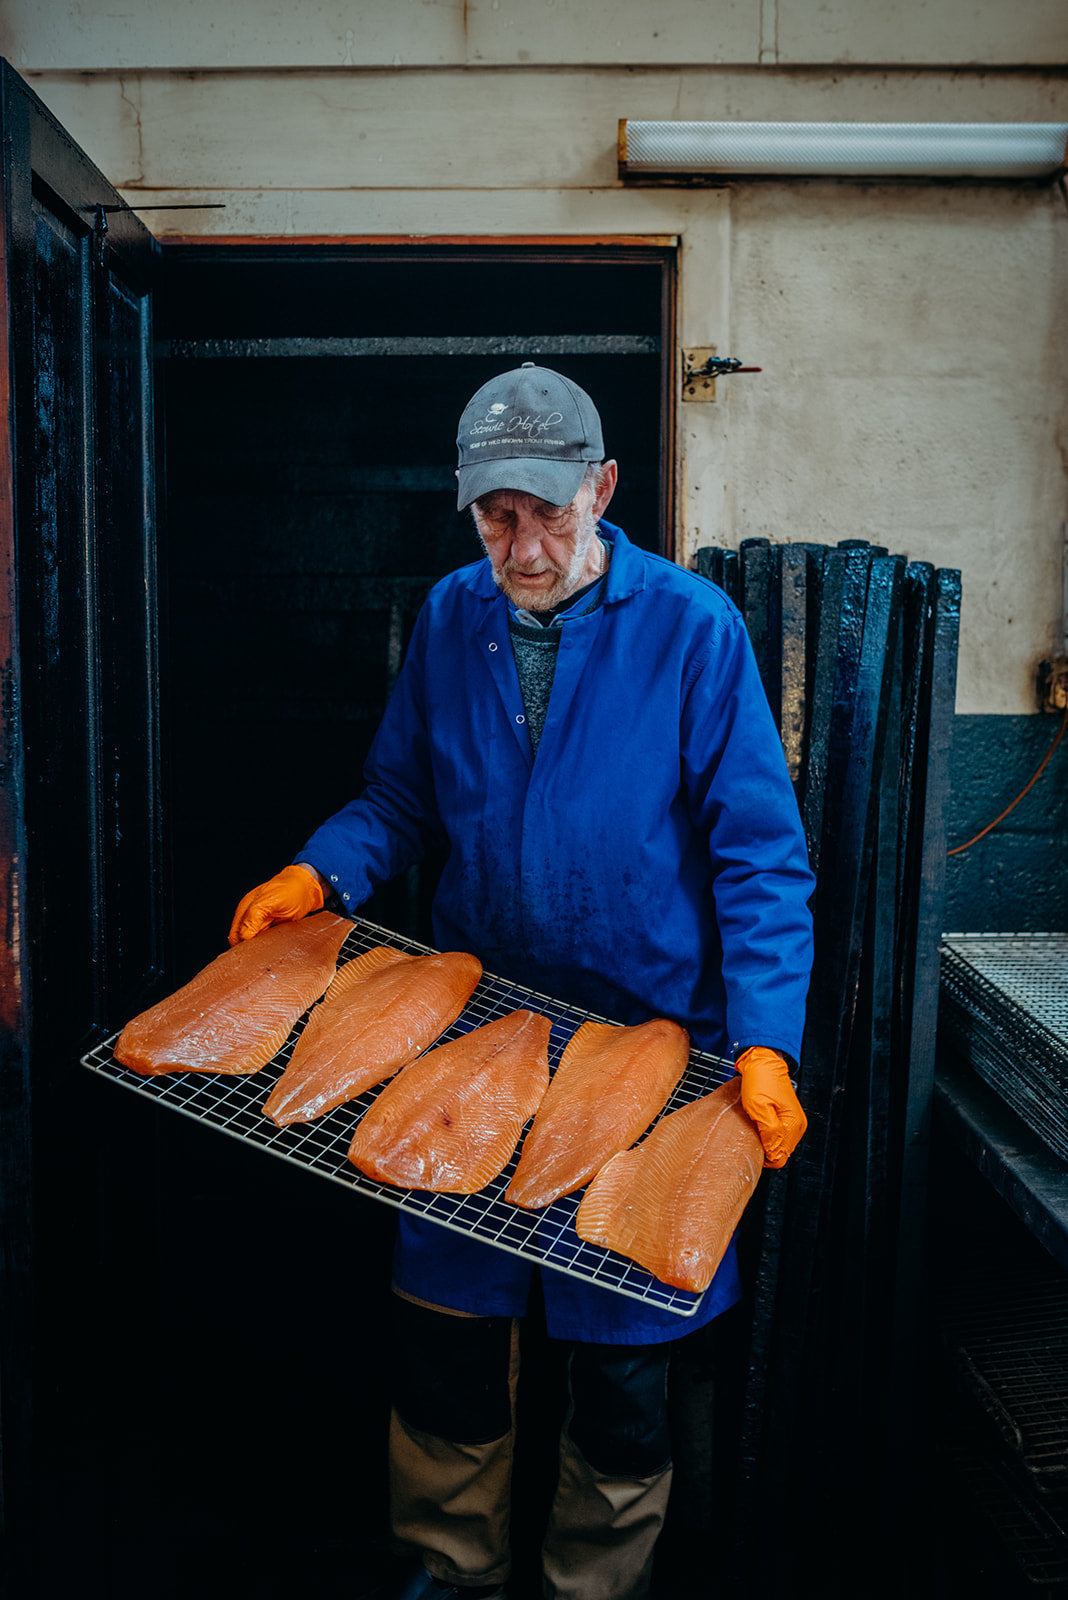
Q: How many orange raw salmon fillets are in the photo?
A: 5